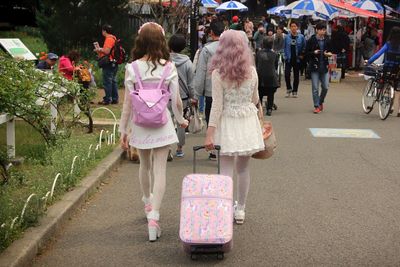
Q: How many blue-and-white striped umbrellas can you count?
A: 5